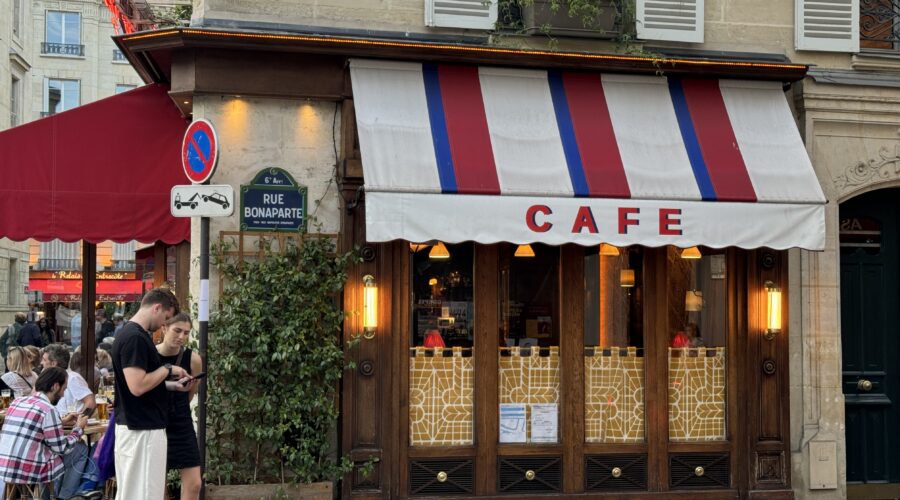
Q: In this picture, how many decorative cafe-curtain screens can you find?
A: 4